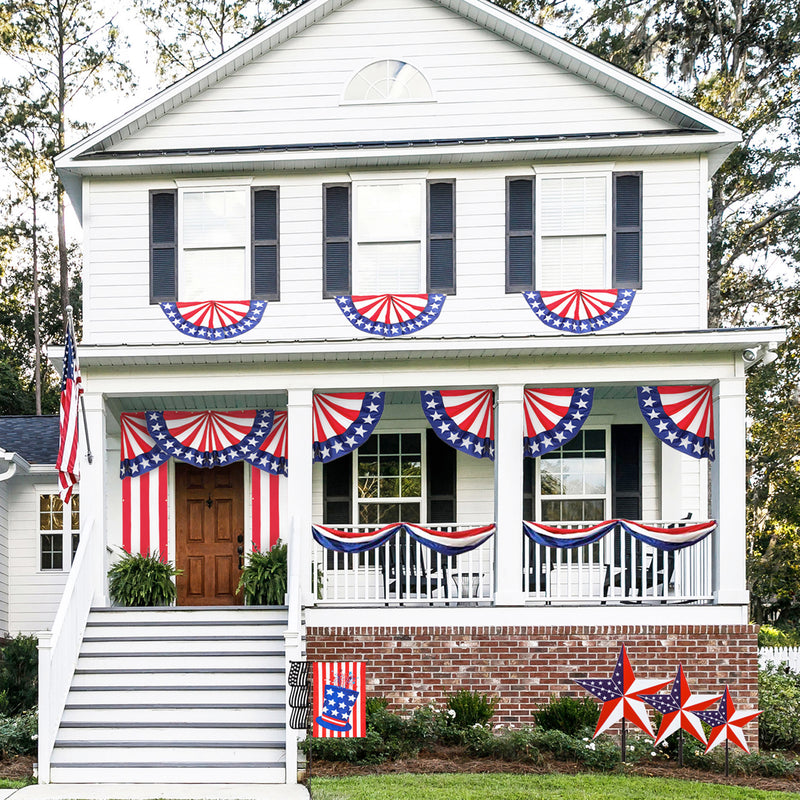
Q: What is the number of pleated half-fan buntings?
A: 4